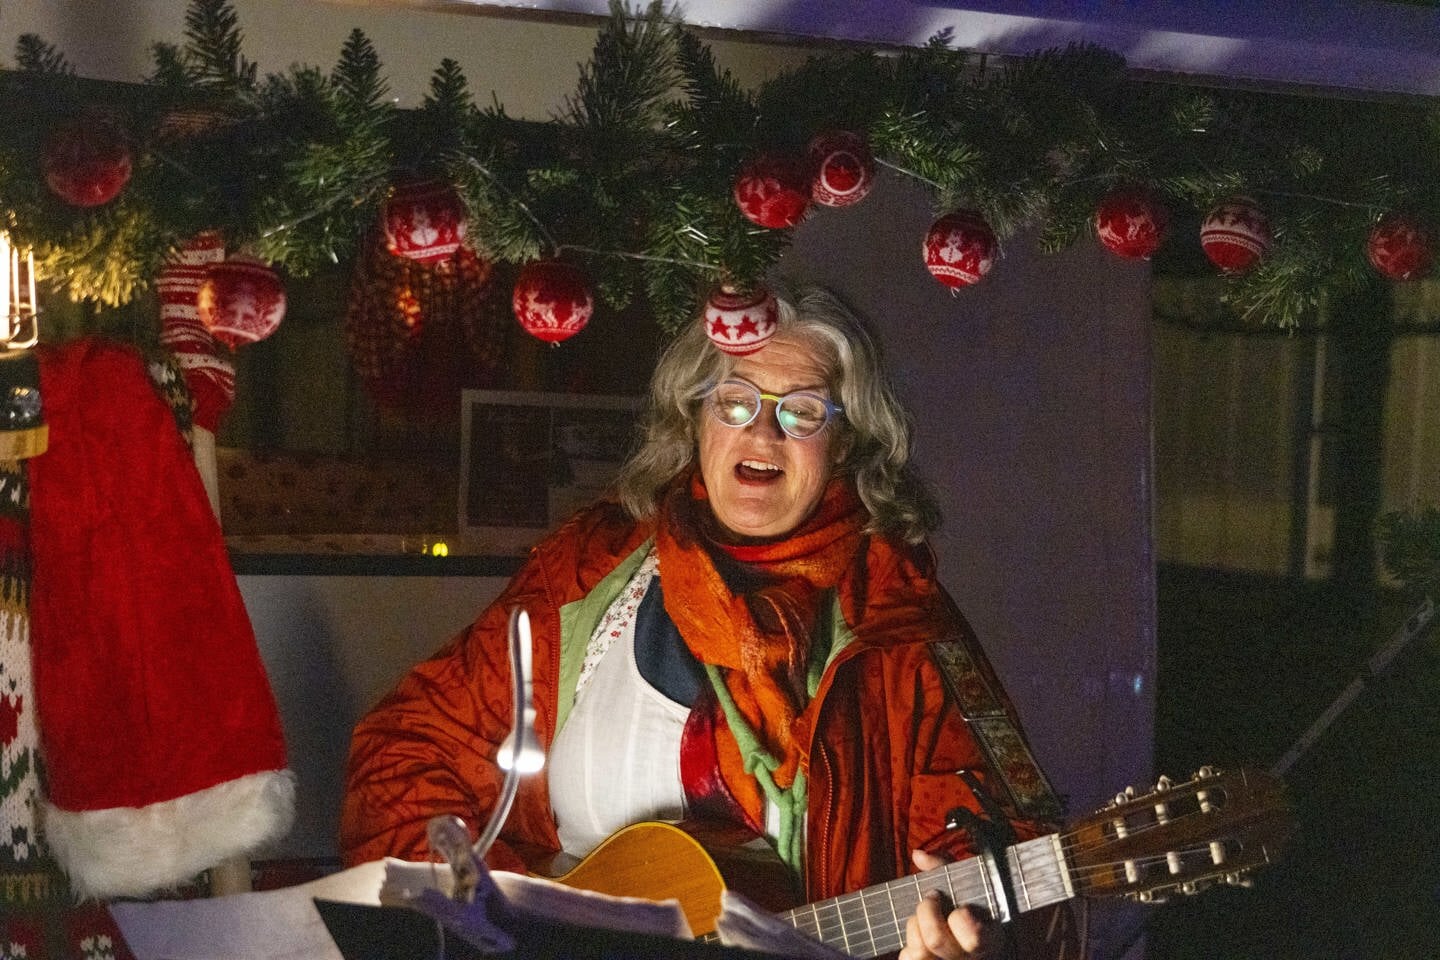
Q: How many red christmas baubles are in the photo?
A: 11